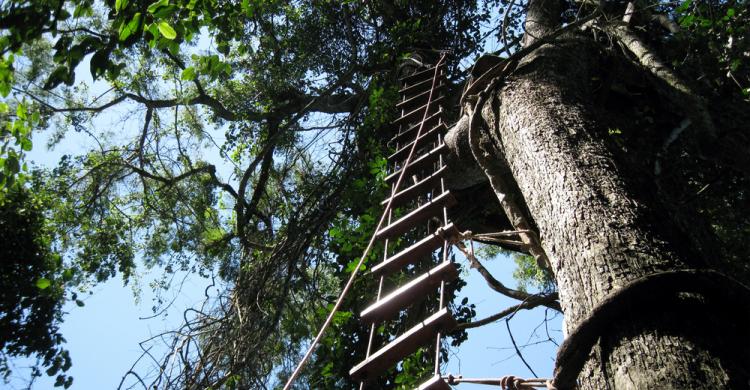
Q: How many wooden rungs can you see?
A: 13